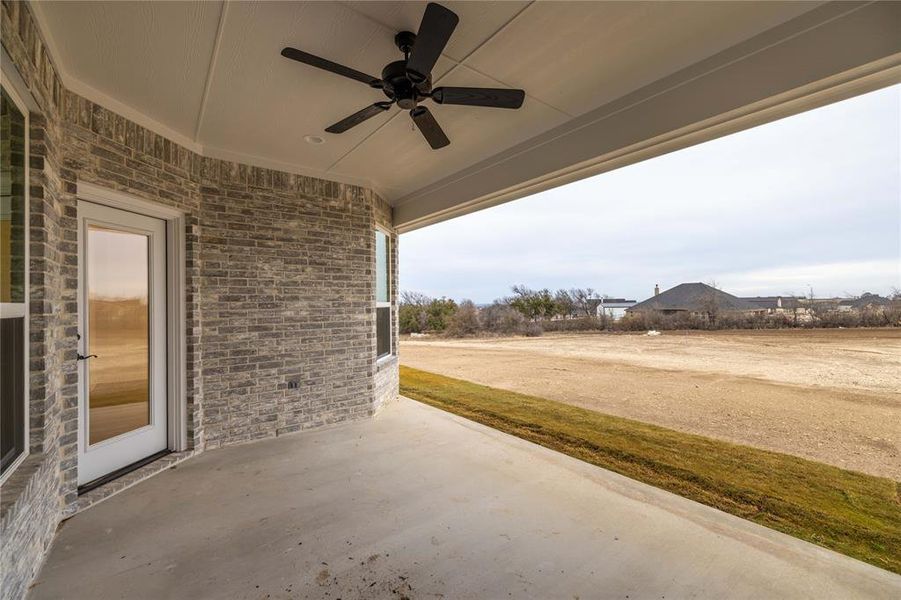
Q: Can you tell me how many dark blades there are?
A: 5